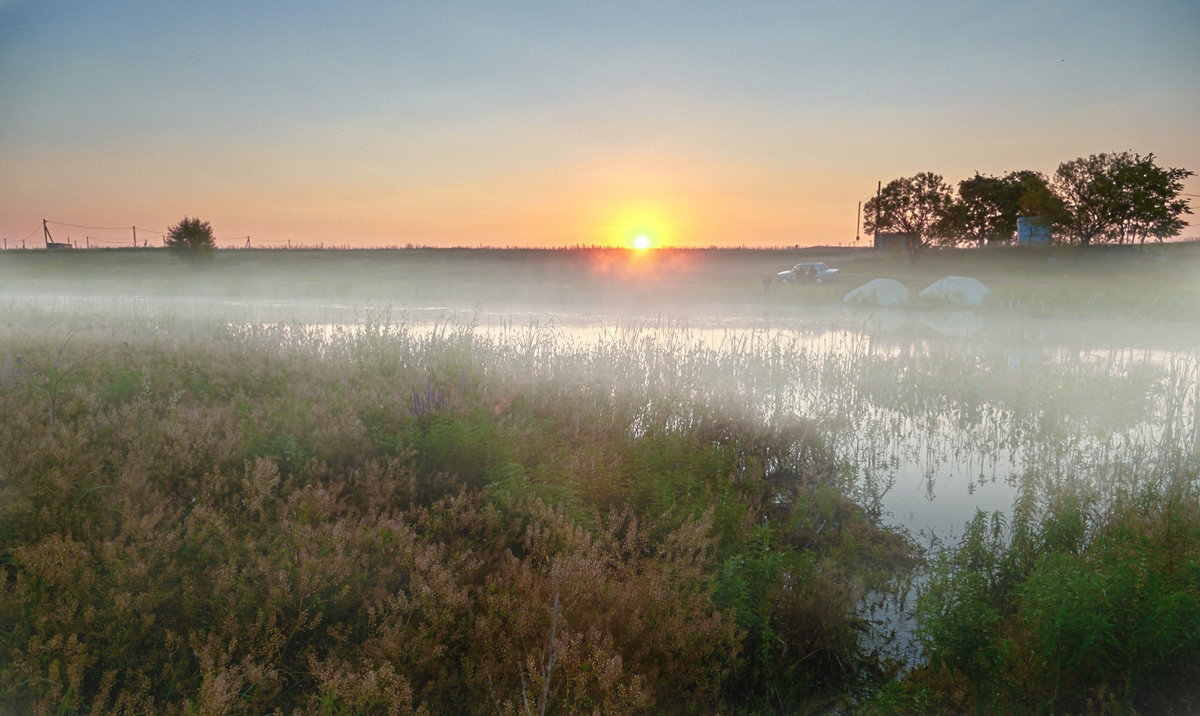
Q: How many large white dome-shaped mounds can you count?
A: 2